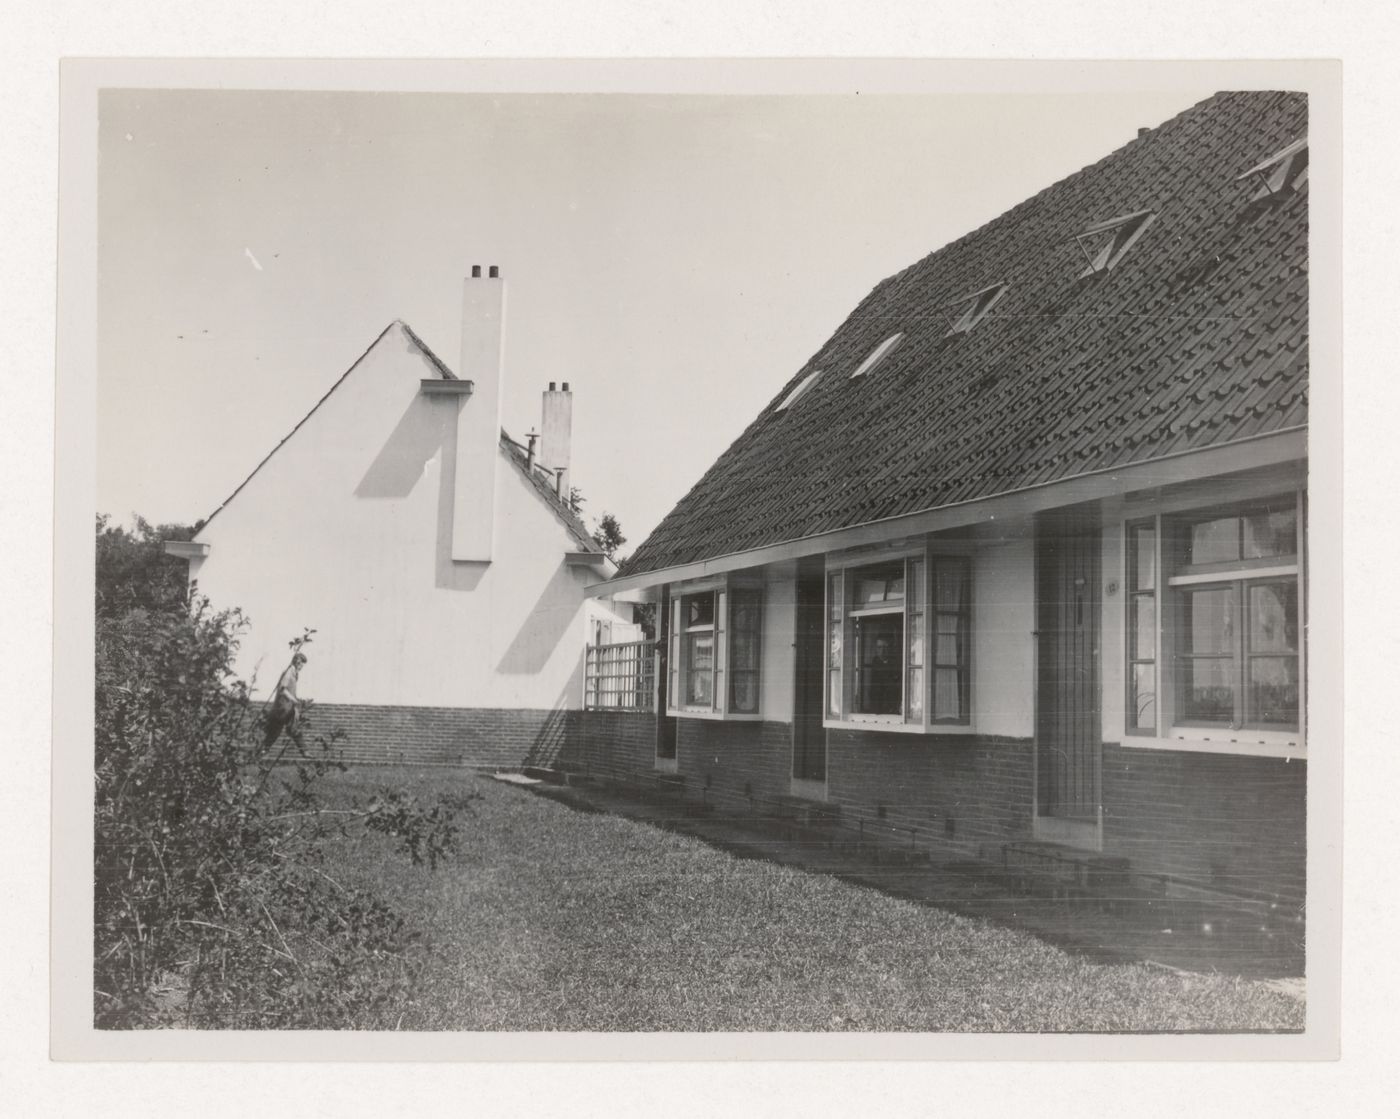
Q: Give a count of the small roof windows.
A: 5